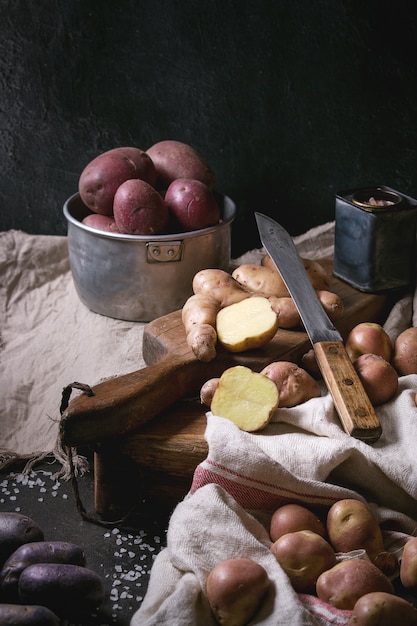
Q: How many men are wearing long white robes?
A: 0